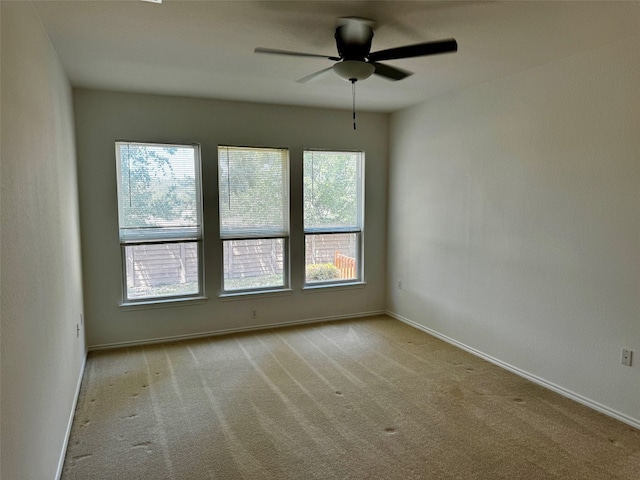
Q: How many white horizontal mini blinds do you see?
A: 3